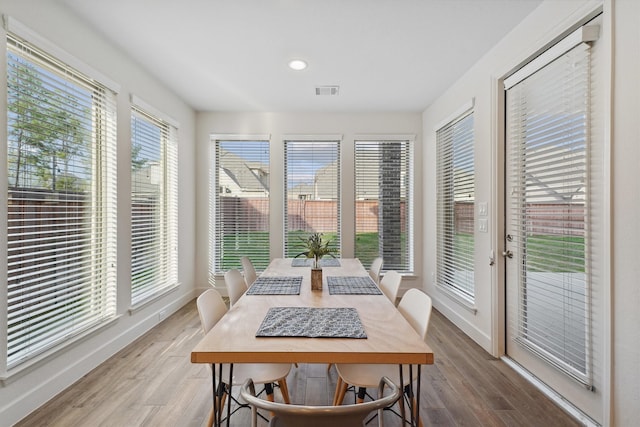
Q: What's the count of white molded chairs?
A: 6